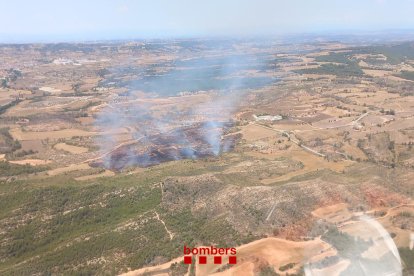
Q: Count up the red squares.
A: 4